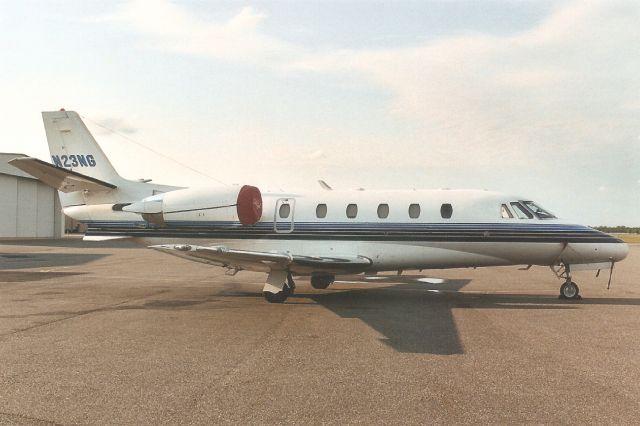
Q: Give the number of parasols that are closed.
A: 0